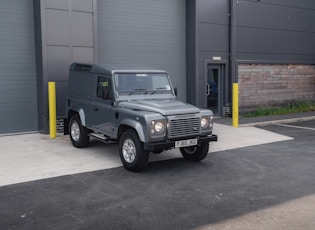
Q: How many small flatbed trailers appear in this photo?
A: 0